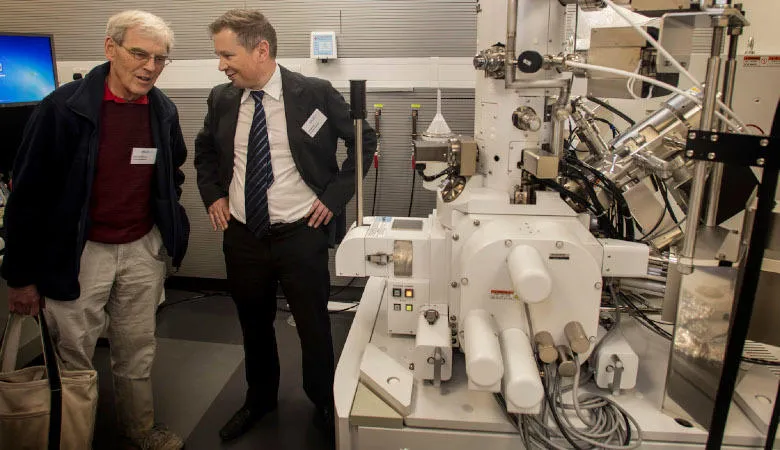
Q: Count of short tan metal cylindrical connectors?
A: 3